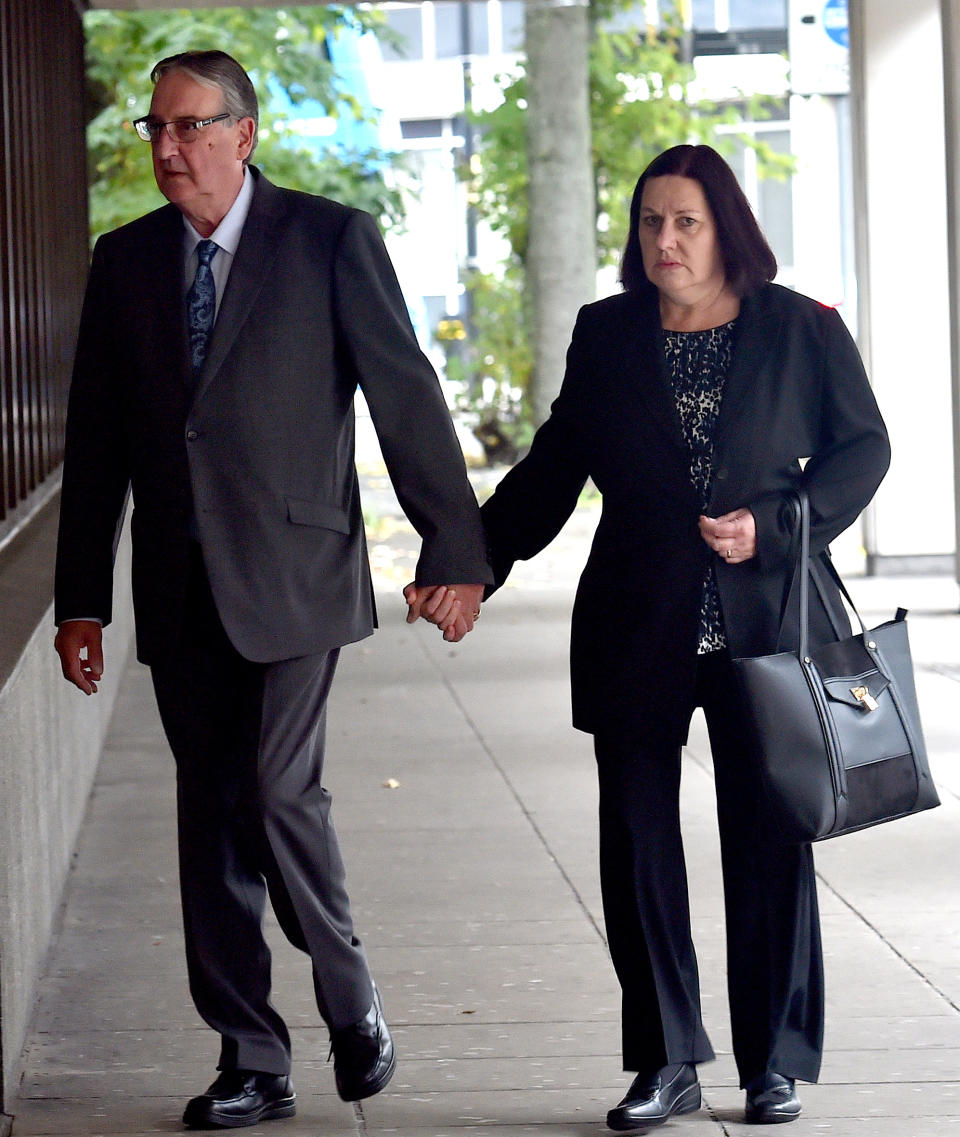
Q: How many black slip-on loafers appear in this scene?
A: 2